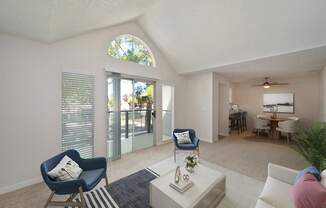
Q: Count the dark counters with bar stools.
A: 1